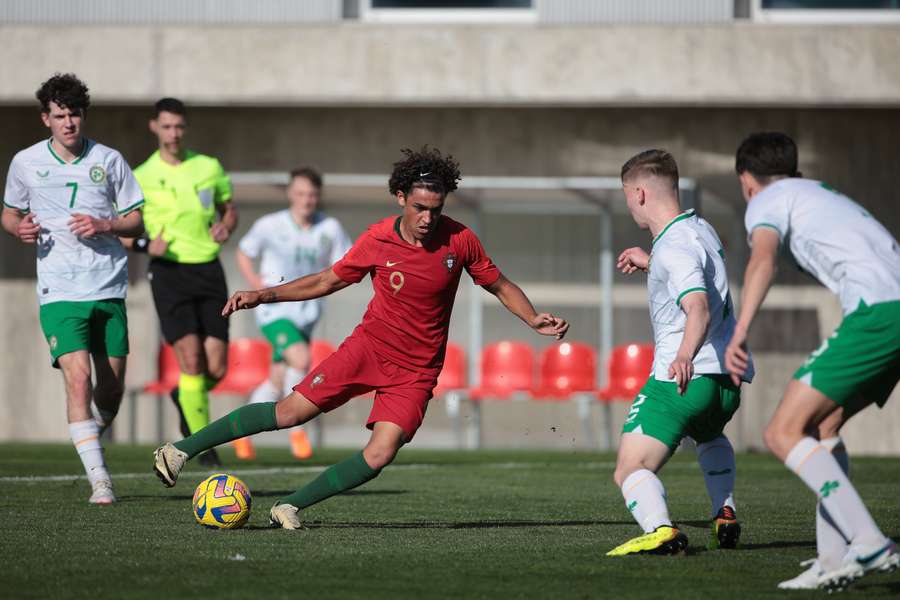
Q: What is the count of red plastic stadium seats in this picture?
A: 7